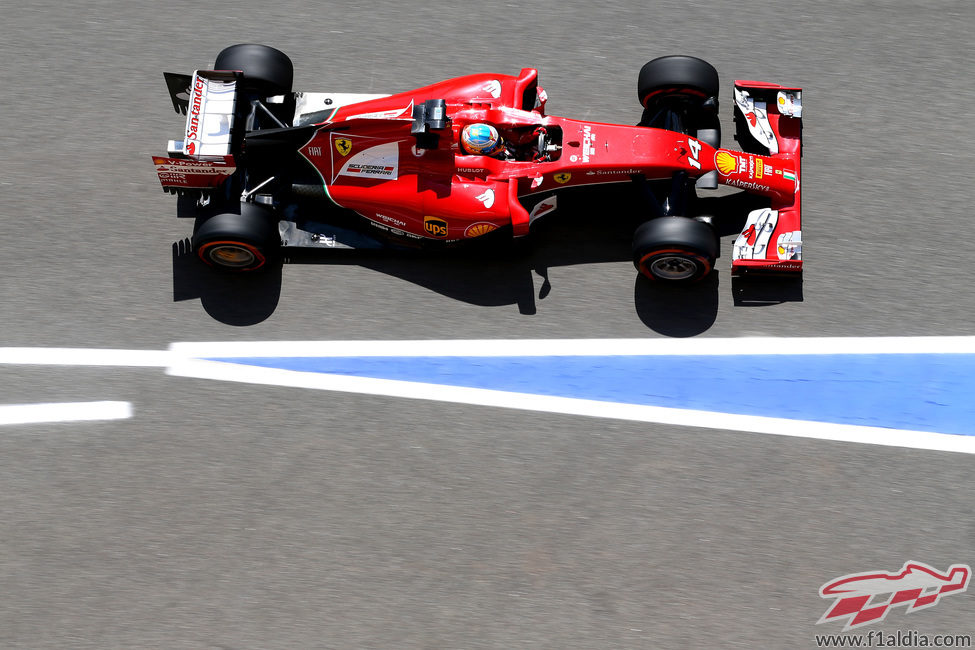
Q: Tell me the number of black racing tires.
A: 4